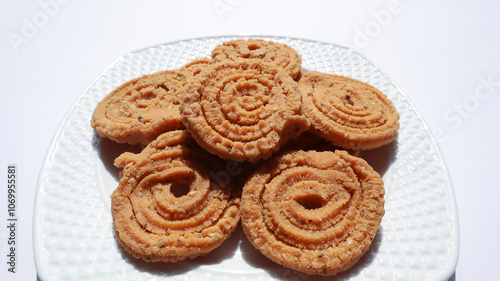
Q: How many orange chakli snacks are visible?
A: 7